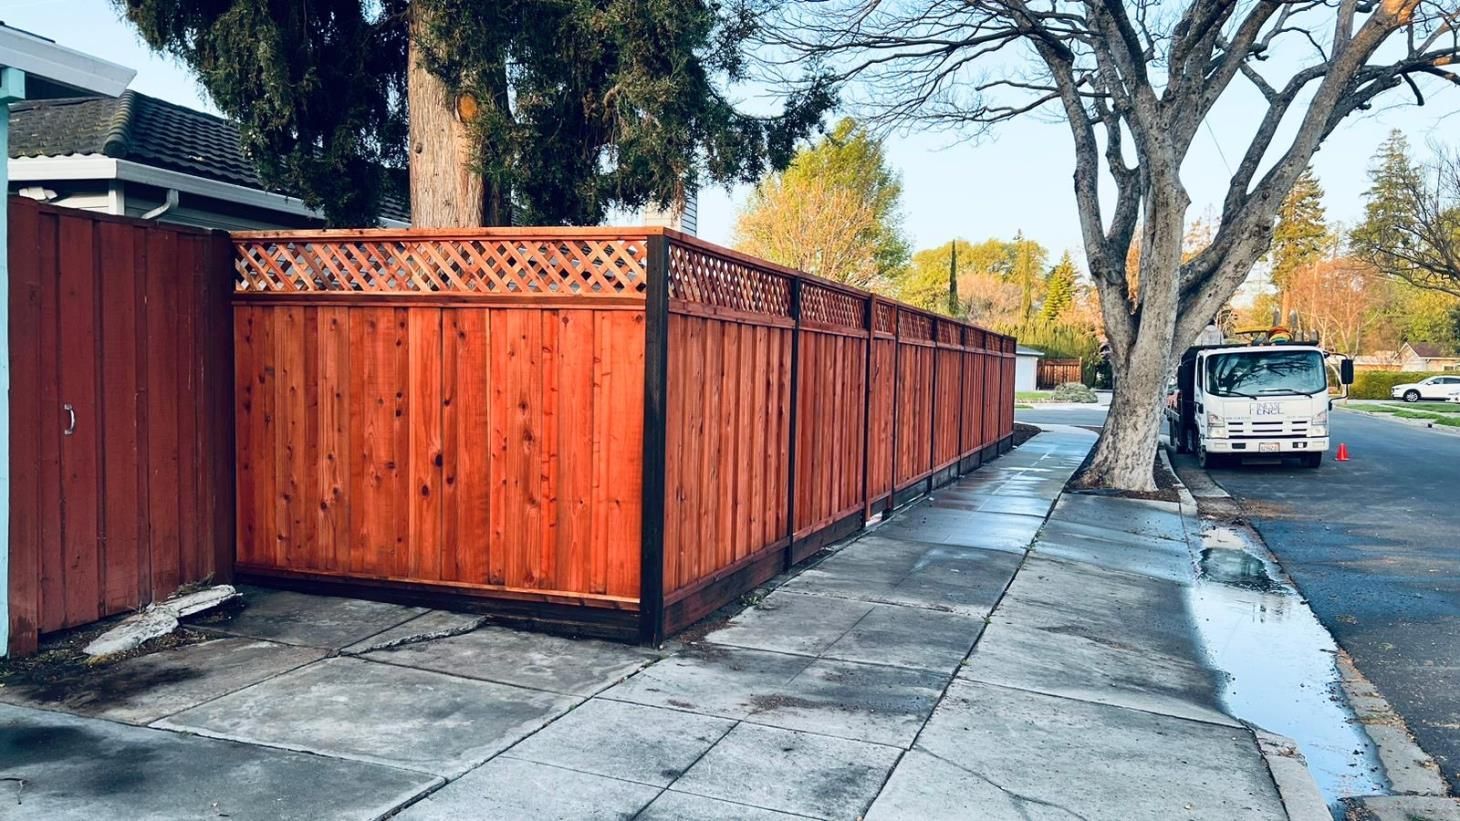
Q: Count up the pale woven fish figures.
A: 0